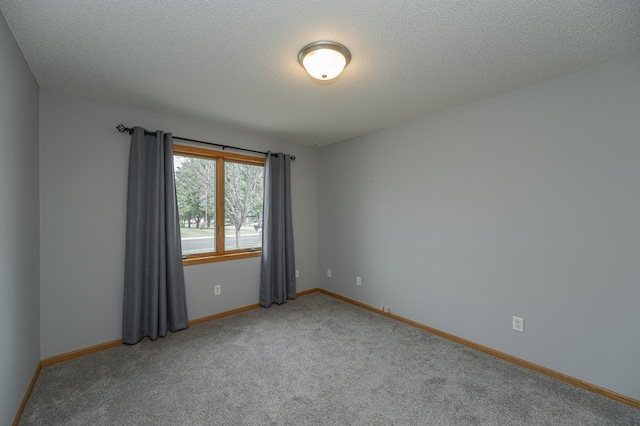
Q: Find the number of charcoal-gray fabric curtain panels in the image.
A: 2